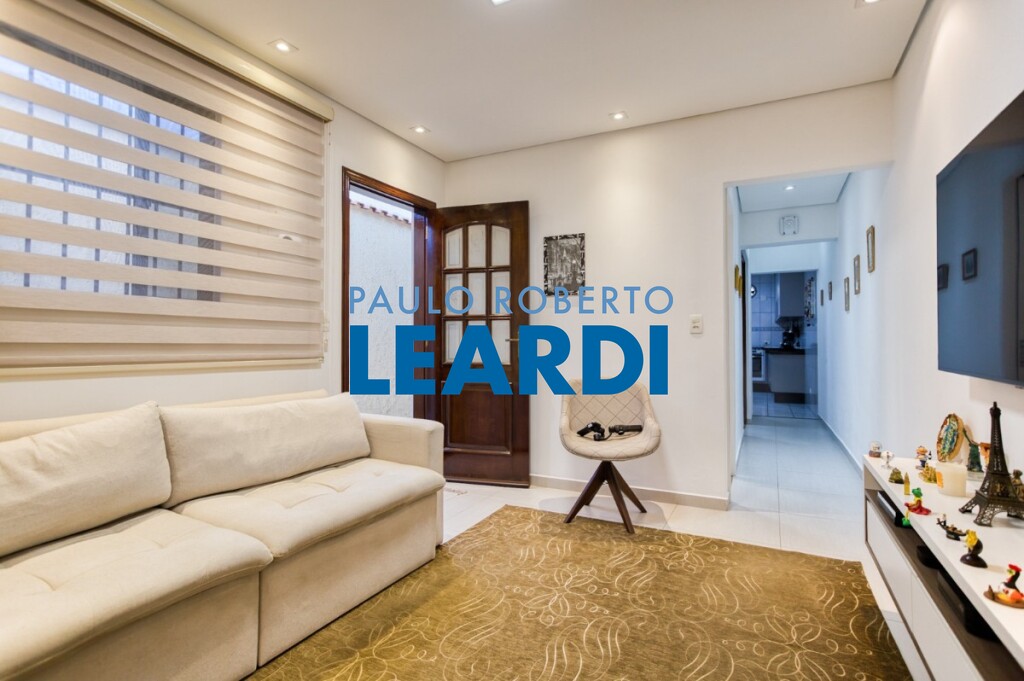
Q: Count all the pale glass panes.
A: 9